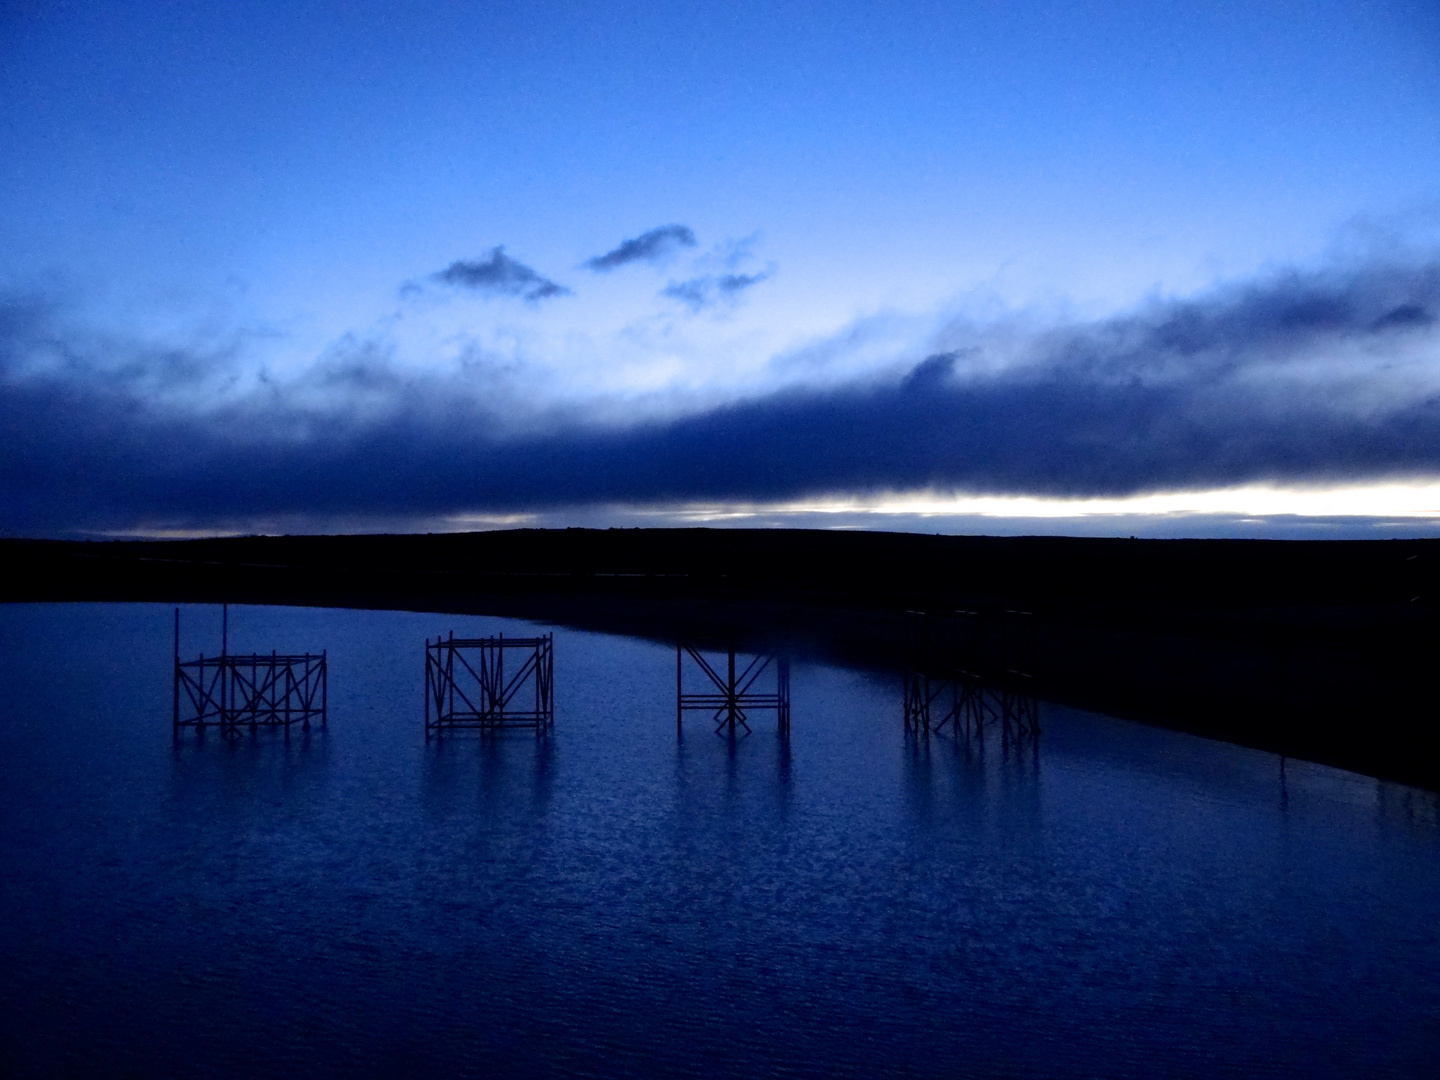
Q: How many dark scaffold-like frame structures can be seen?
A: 4